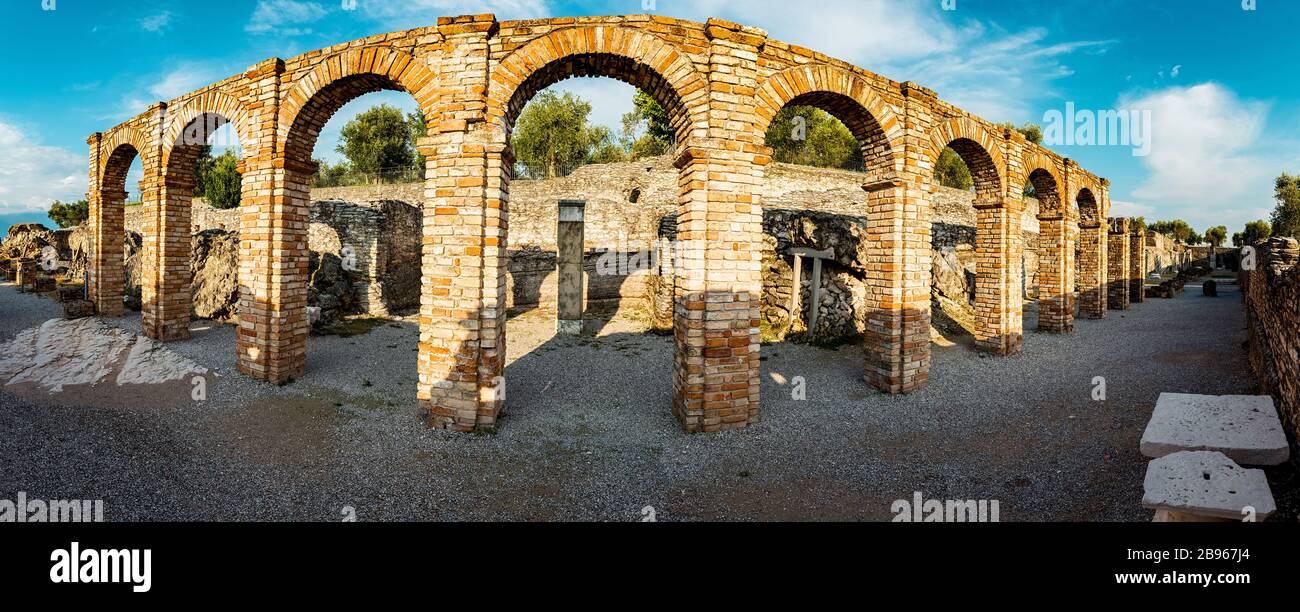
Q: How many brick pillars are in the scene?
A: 11